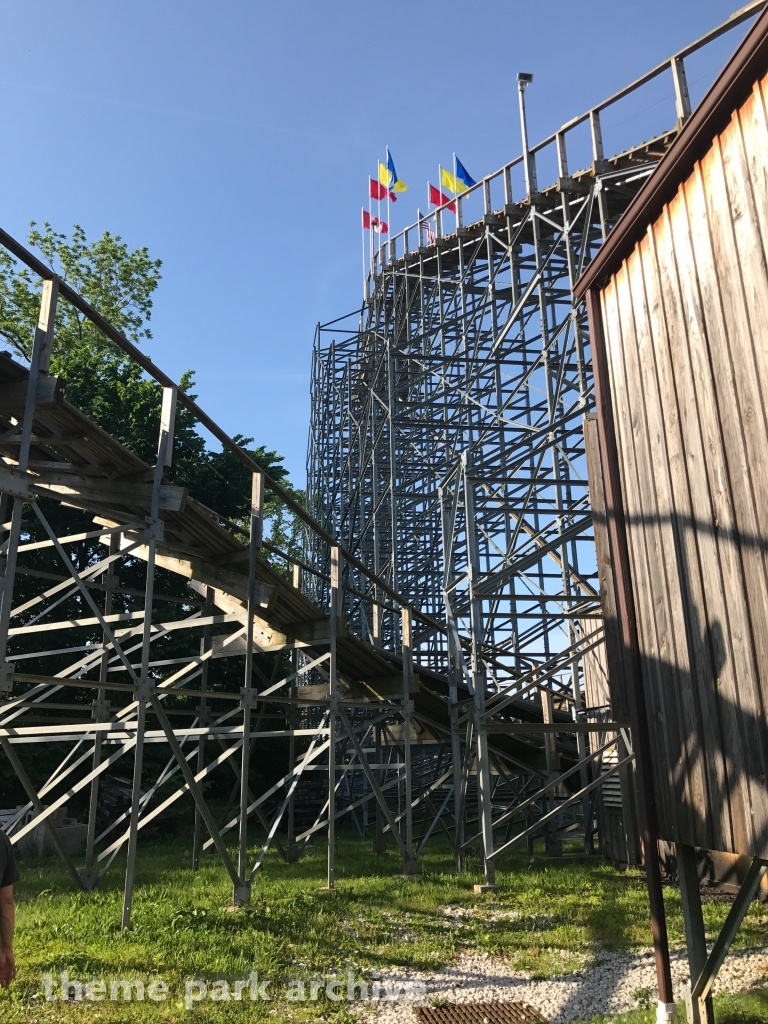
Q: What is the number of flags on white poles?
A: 8